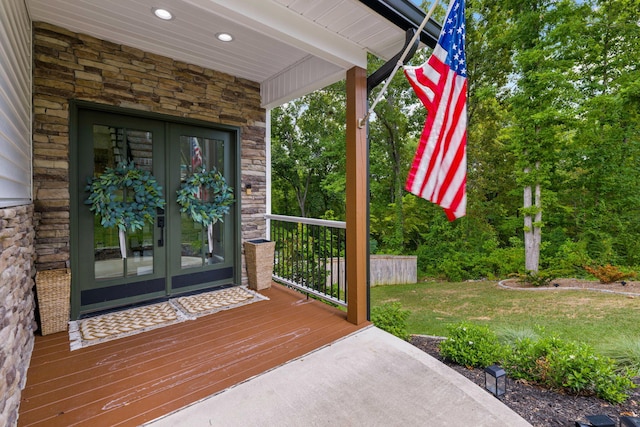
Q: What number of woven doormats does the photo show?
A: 2